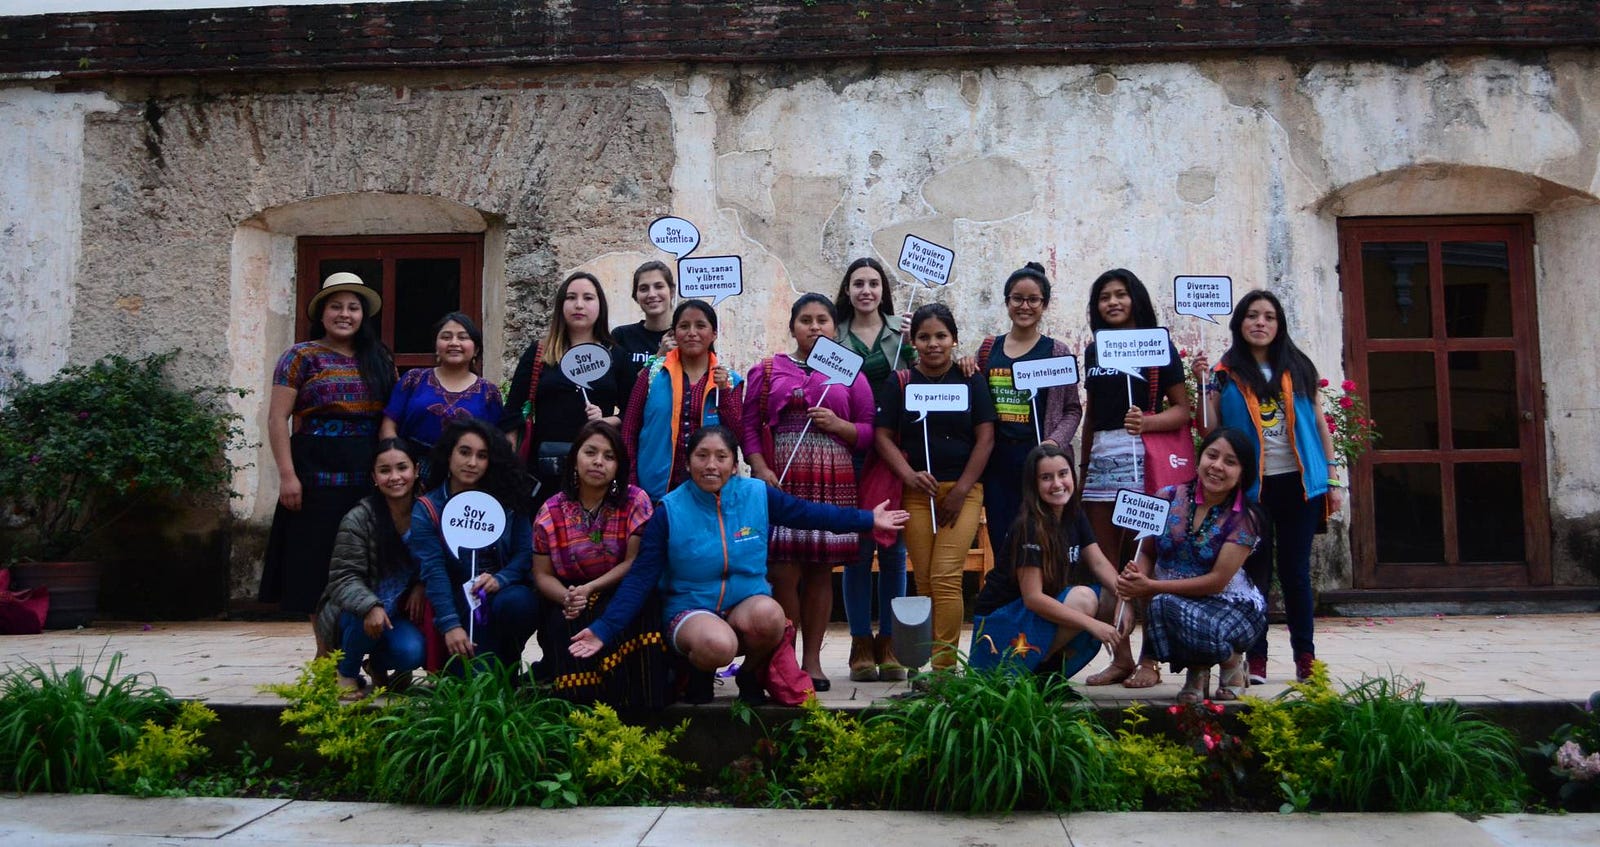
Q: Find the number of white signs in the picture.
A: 11